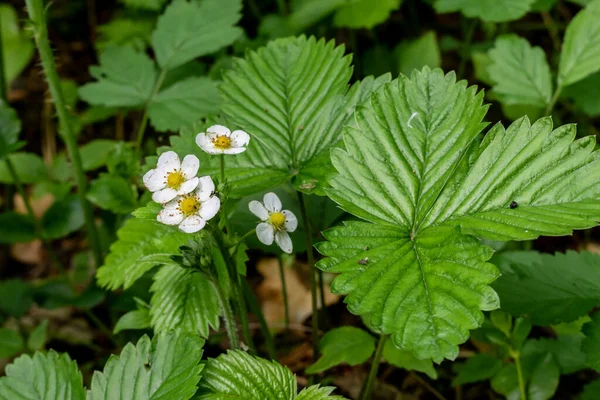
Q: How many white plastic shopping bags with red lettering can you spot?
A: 0